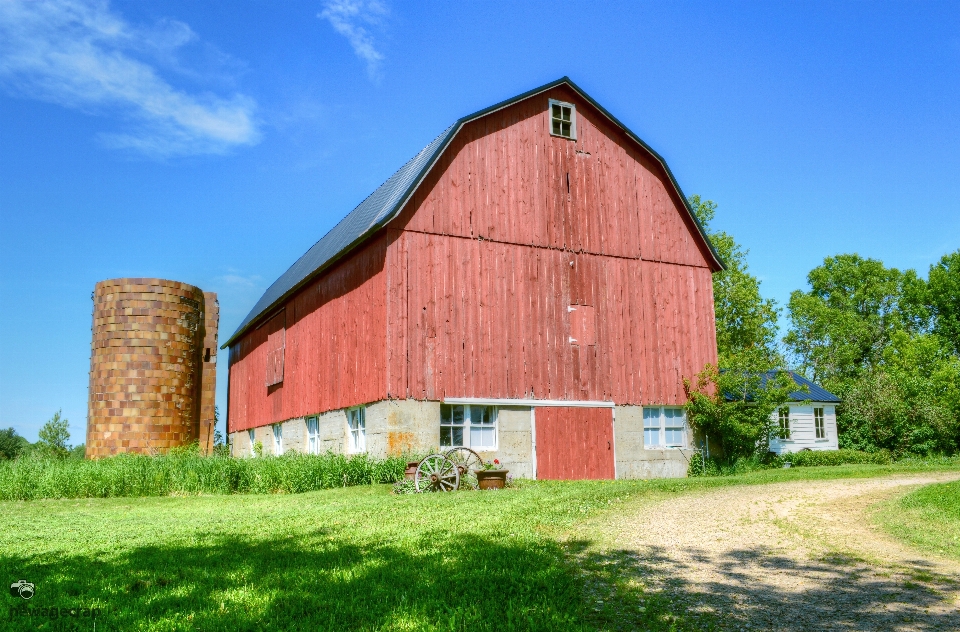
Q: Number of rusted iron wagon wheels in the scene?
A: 2